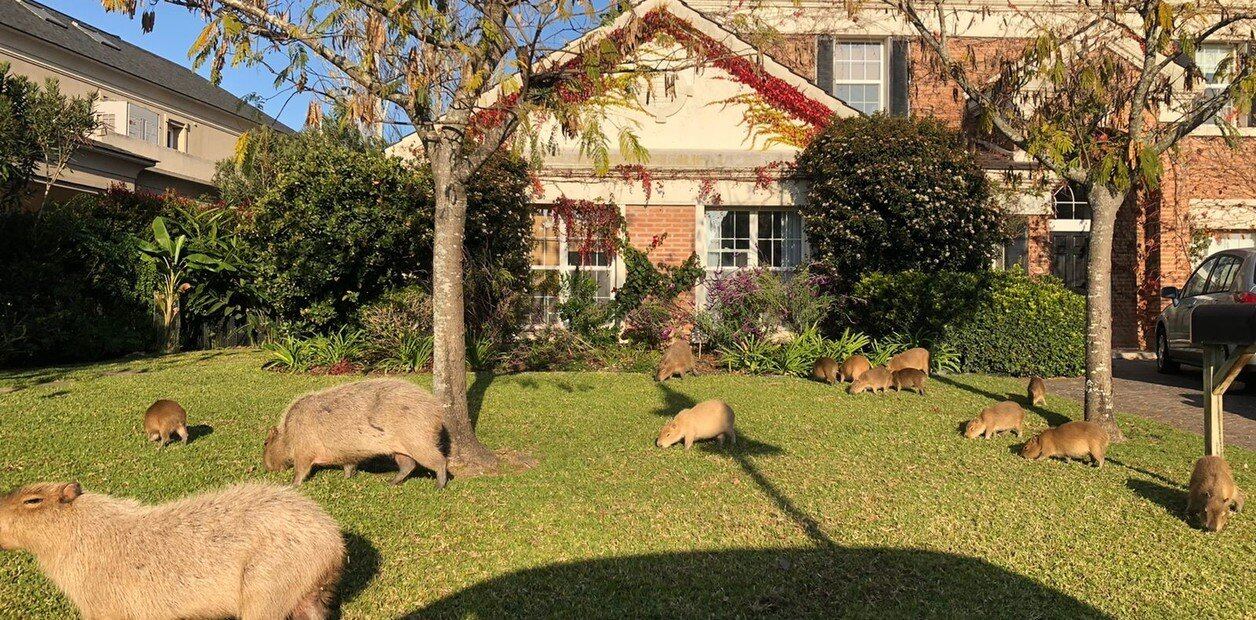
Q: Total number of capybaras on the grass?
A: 14